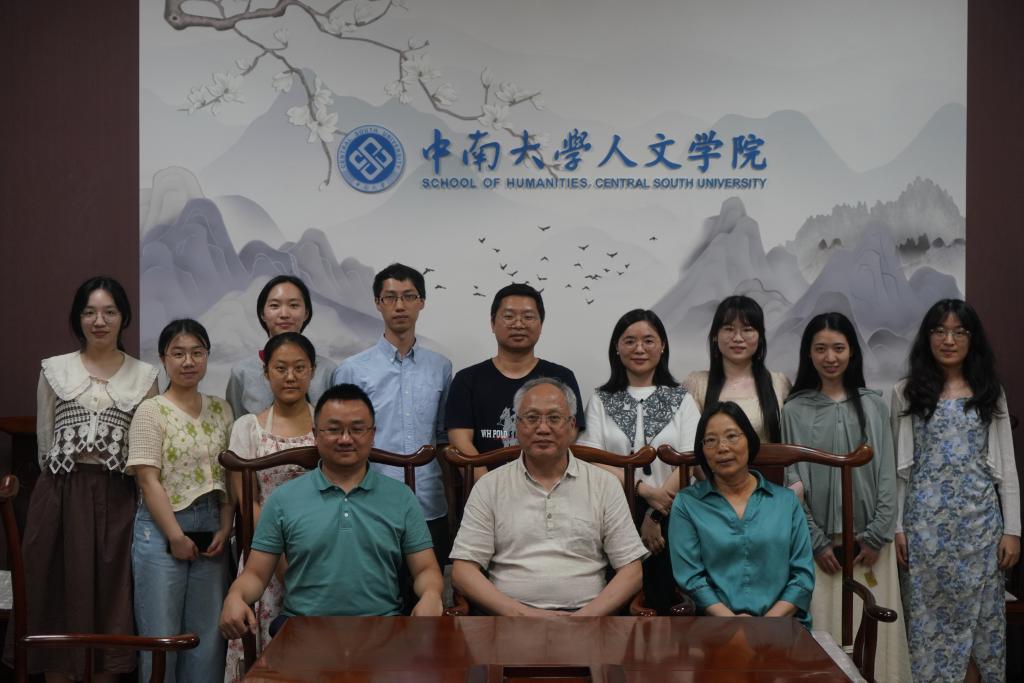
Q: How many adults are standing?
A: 10